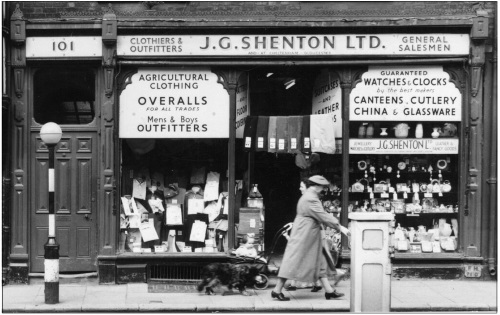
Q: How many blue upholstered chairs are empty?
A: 0